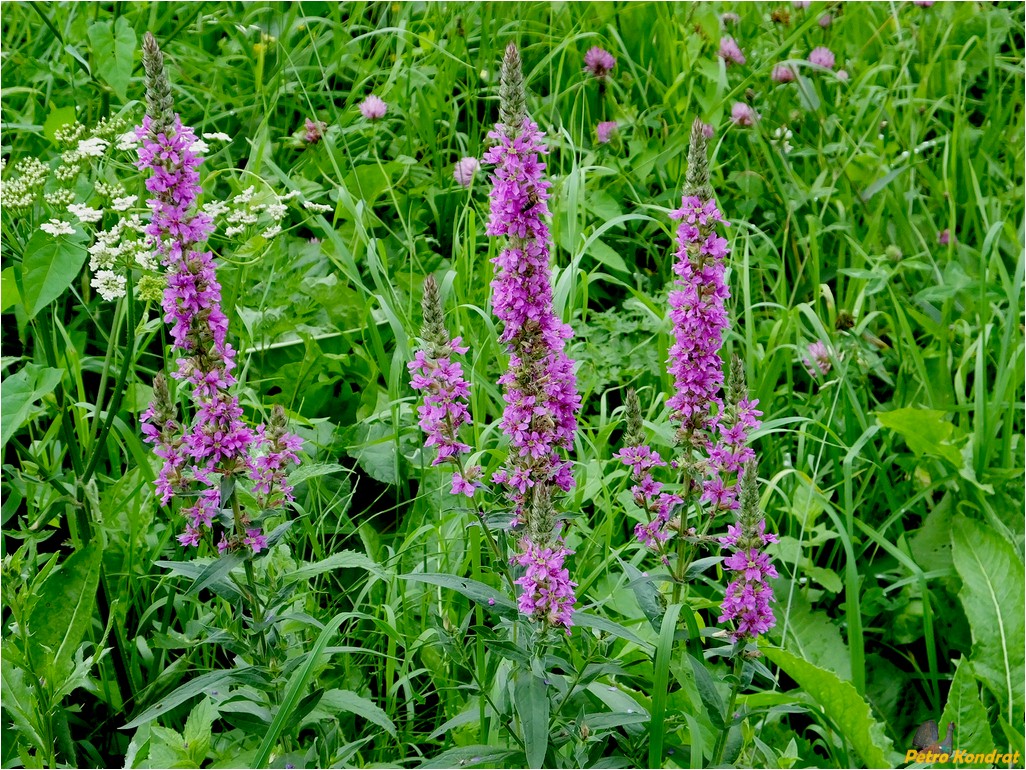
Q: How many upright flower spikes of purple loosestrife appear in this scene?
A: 10